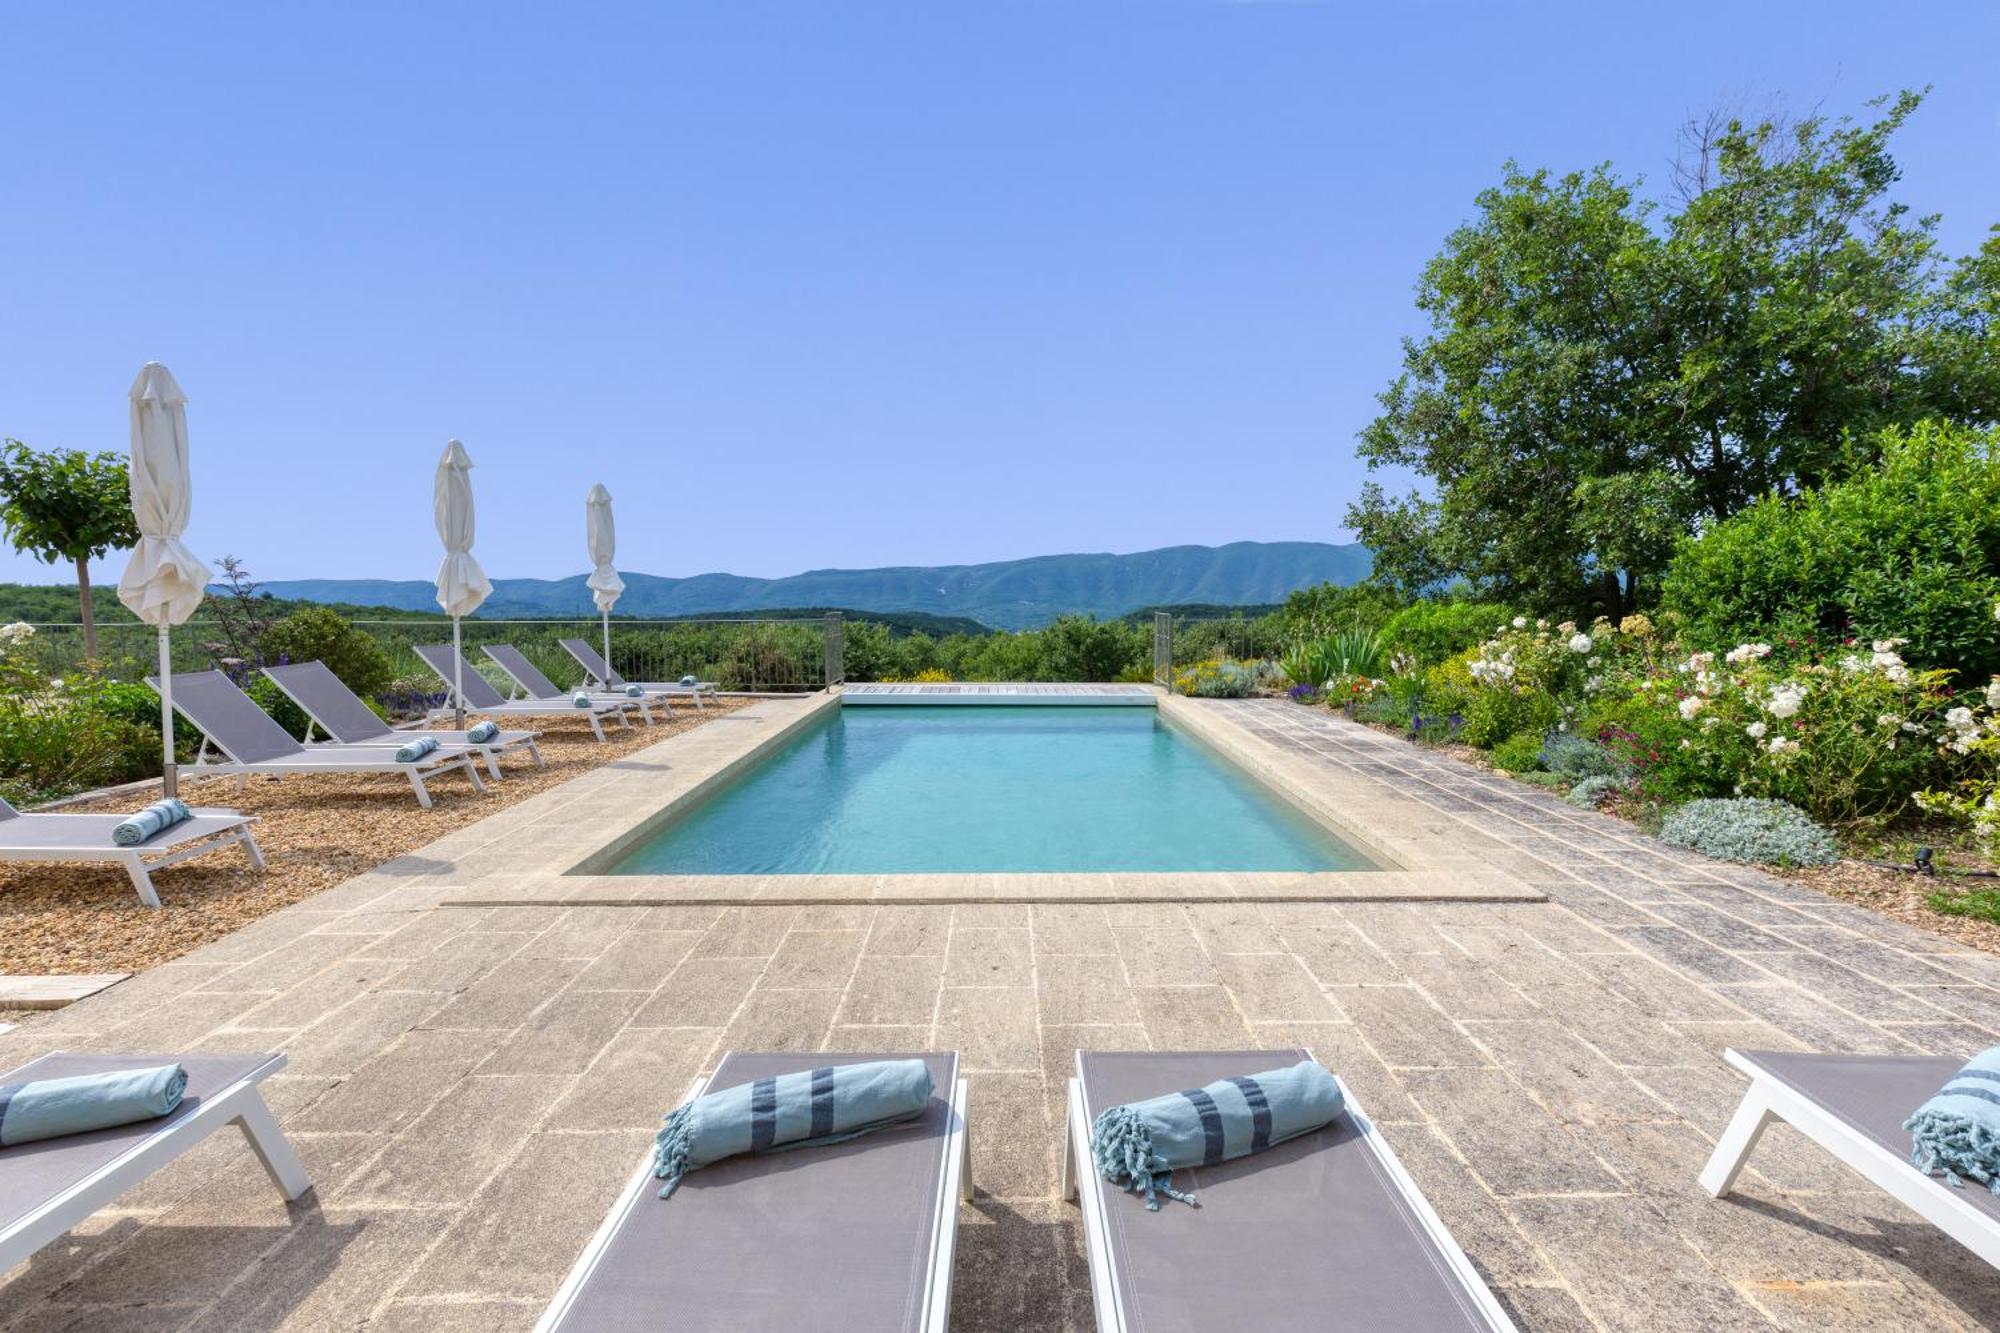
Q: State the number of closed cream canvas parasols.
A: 3